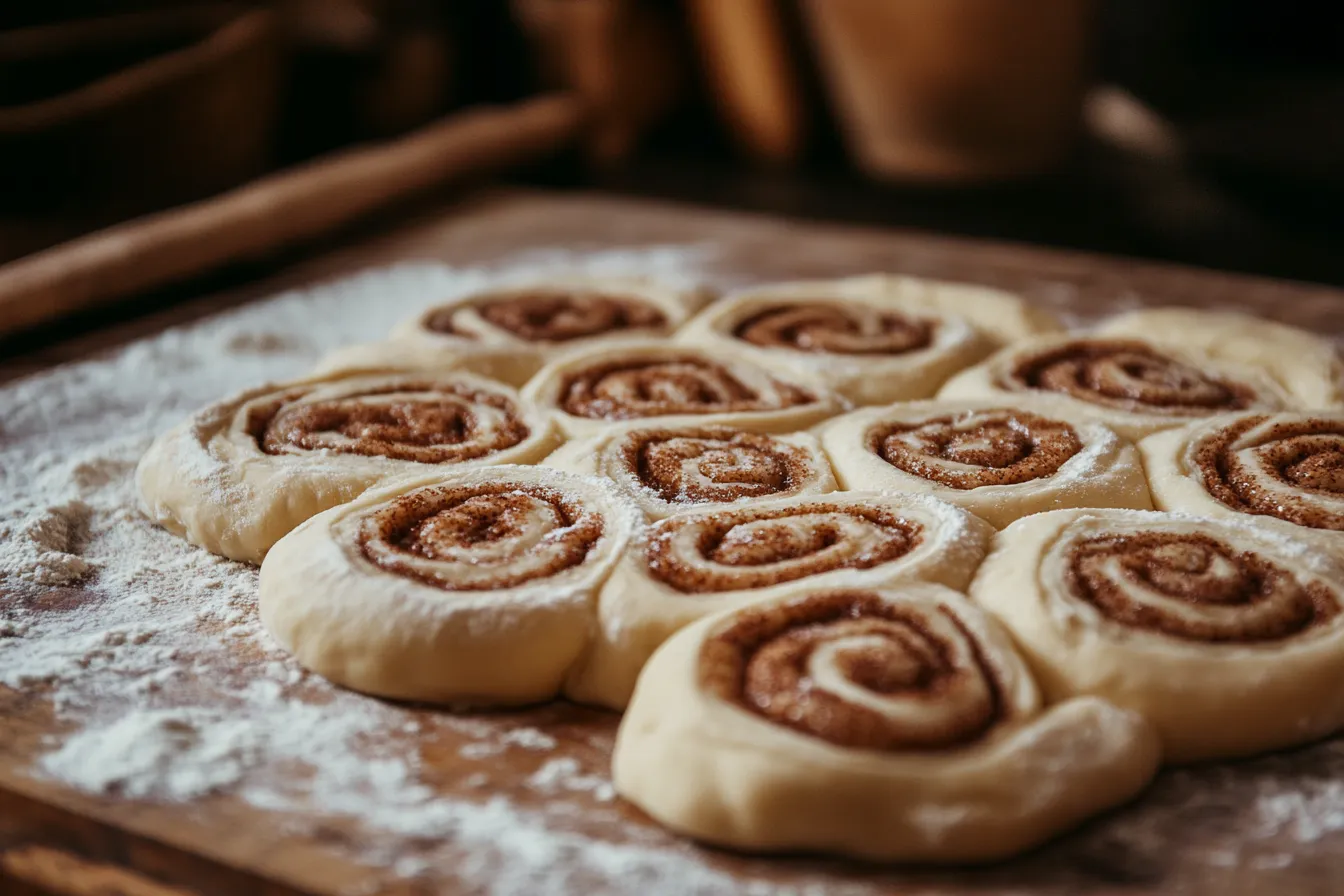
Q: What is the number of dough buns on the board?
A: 12